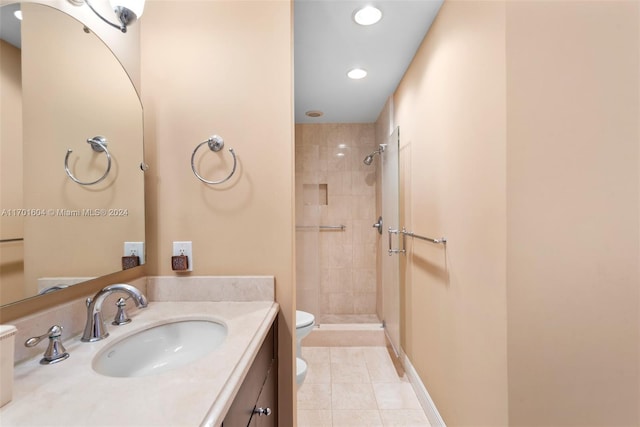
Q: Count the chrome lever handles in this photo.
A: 2